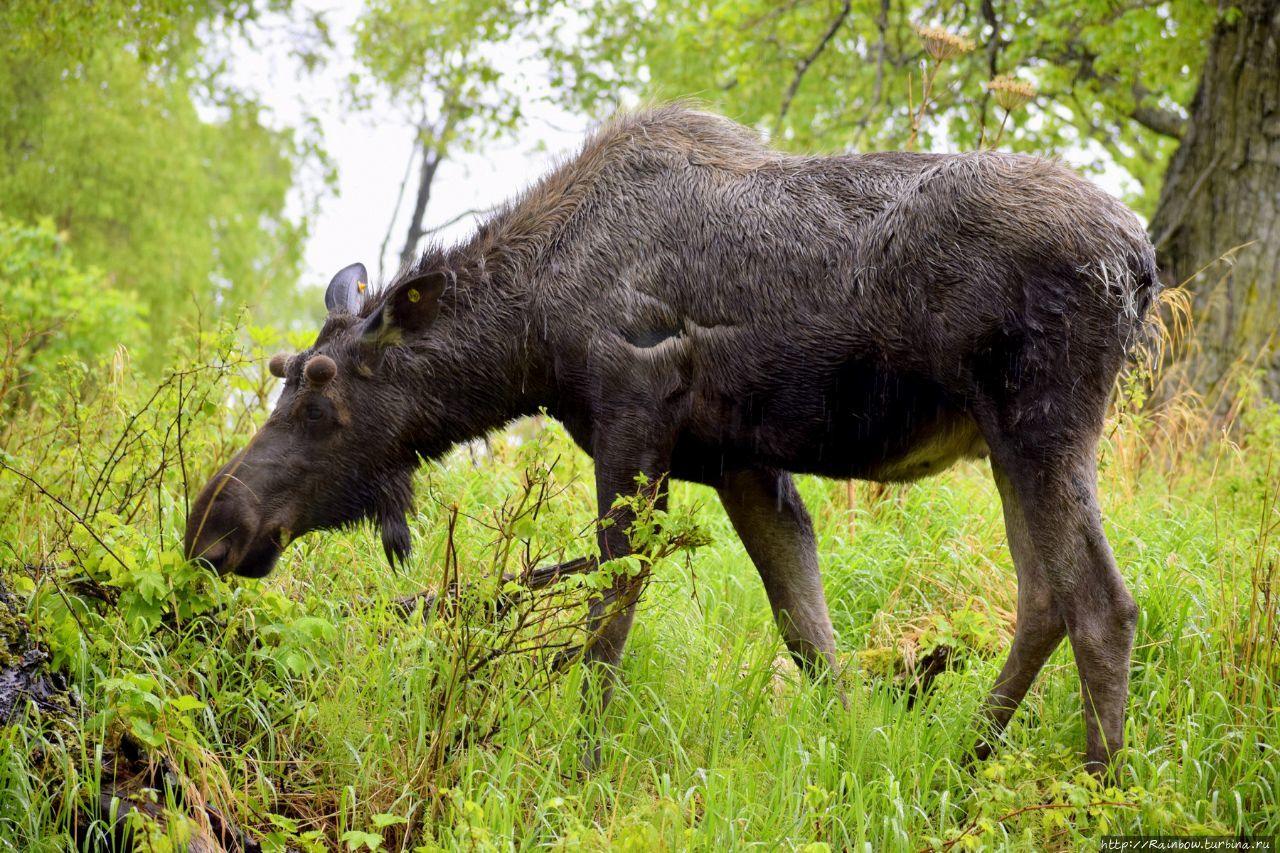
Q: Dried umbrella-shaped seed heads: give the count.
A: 2